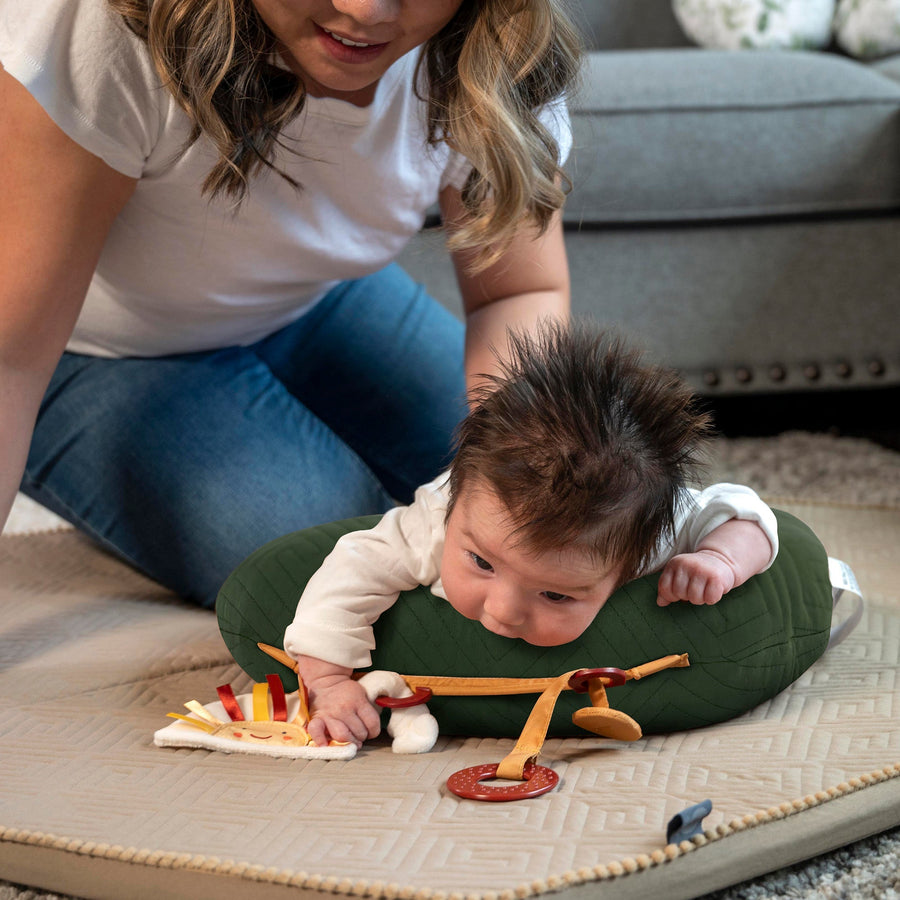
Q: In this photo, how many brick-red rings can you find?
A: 3